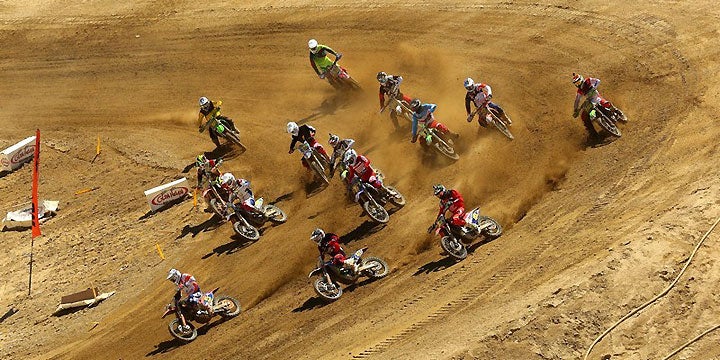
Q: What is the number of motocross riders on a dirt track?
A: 14